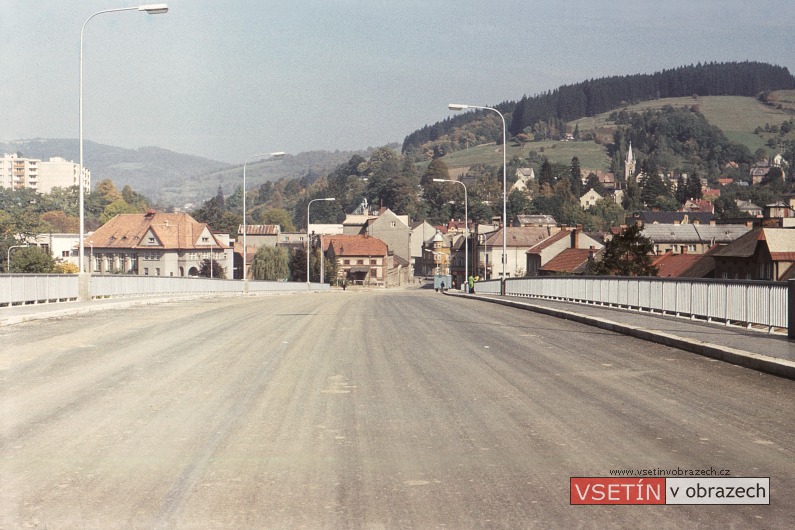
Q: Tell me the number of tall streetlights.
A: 5